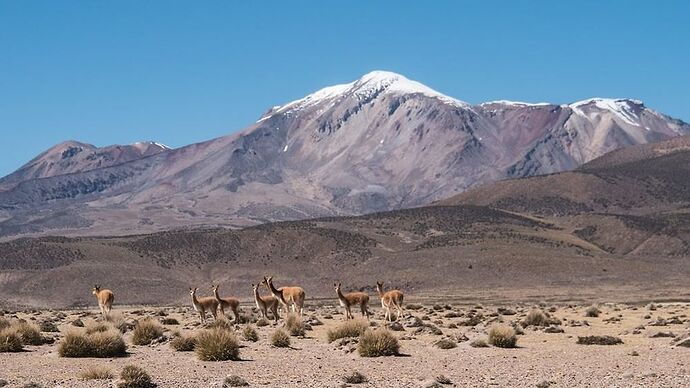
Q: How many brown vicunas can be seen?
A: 7